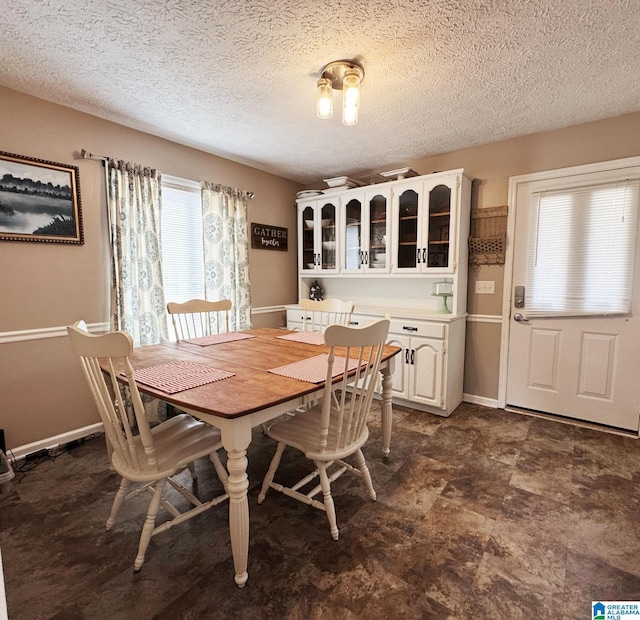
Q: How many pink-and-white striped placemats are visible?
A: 4